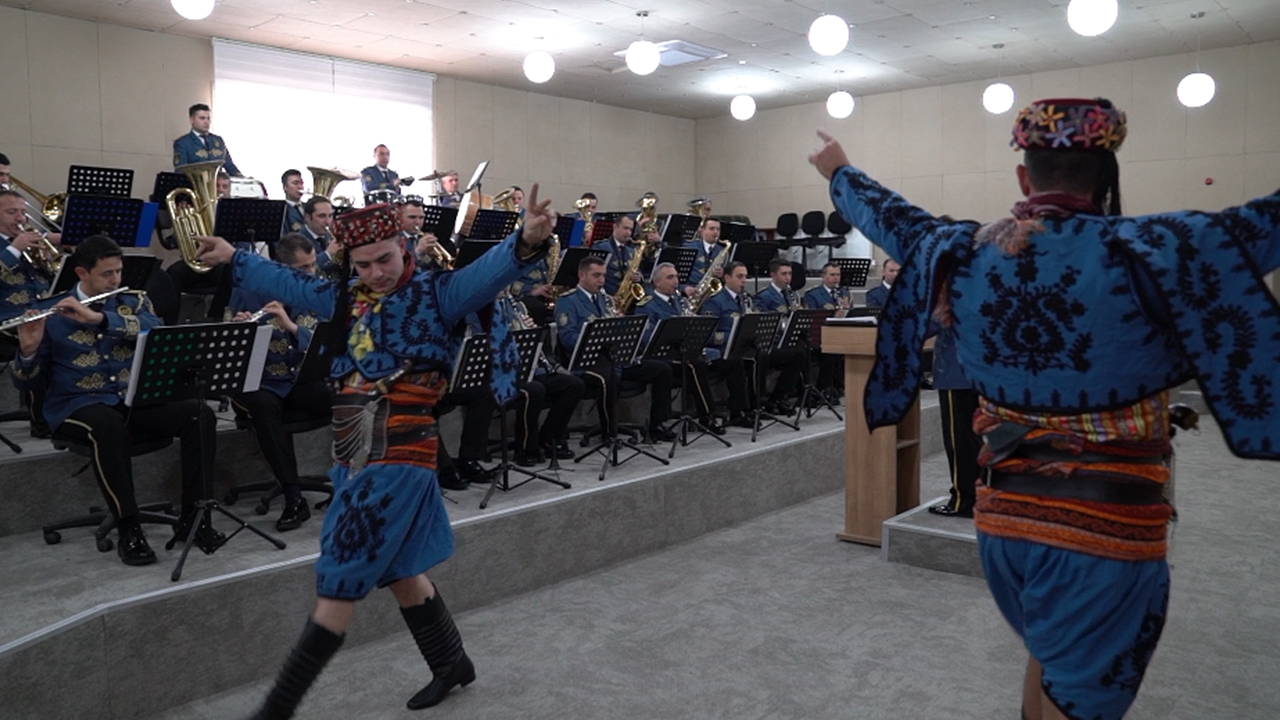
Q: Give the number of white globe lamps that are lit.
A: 9